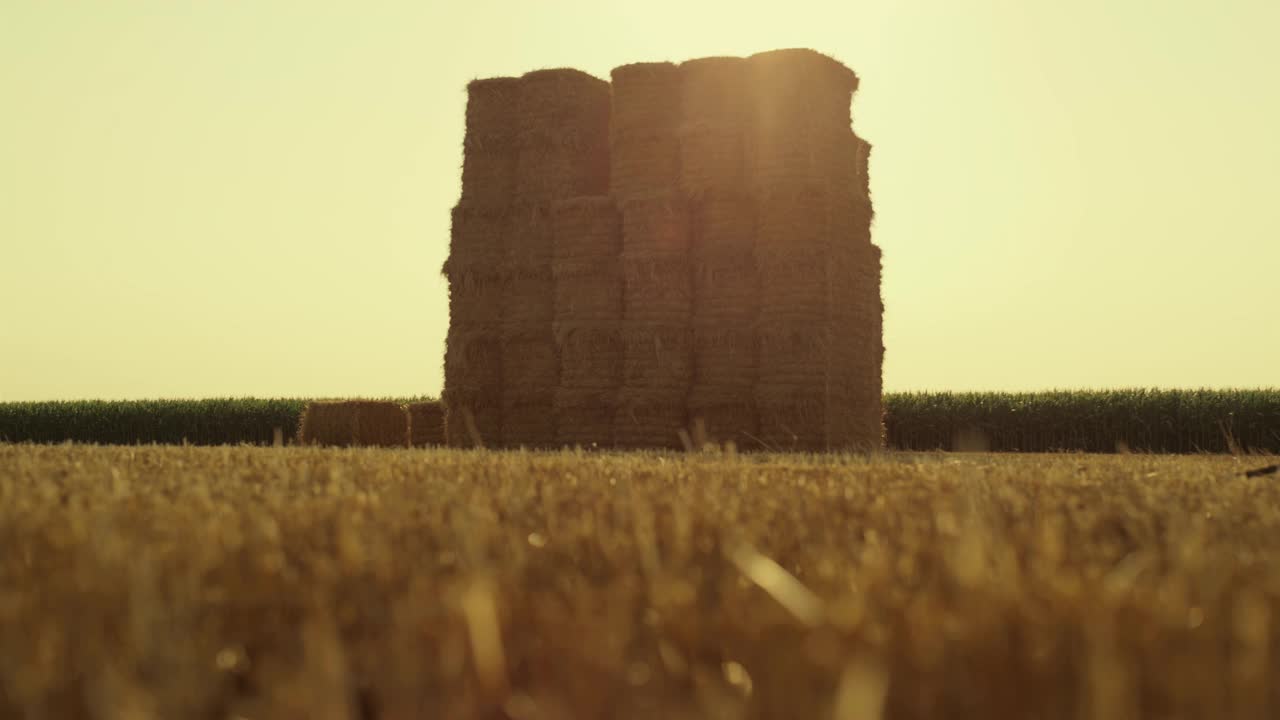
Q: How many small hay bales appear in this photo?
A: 3